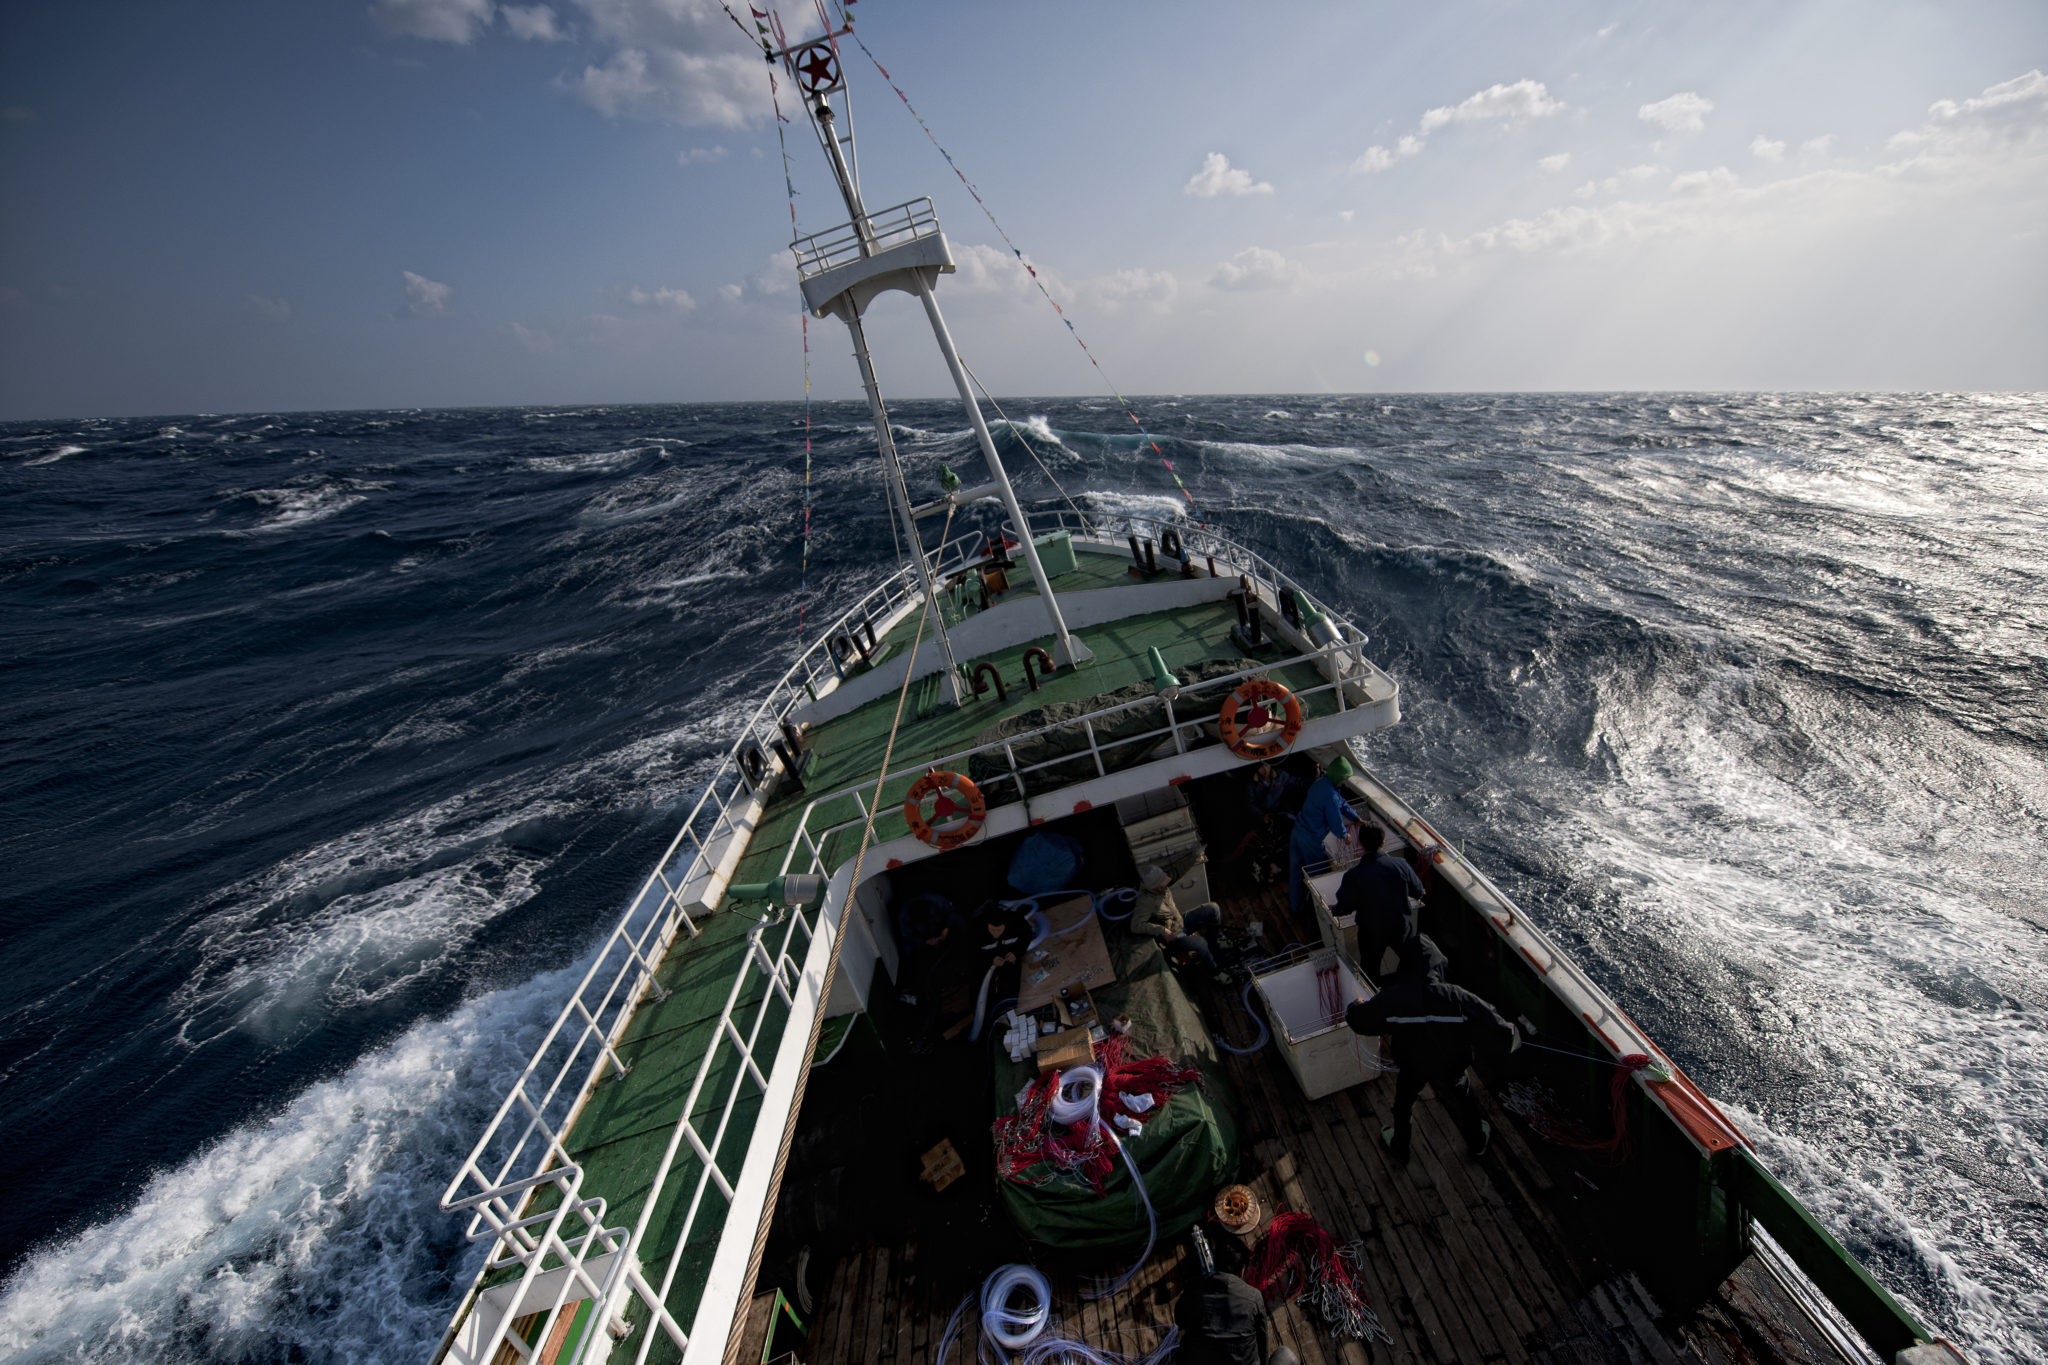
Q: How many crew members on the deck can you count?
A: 8